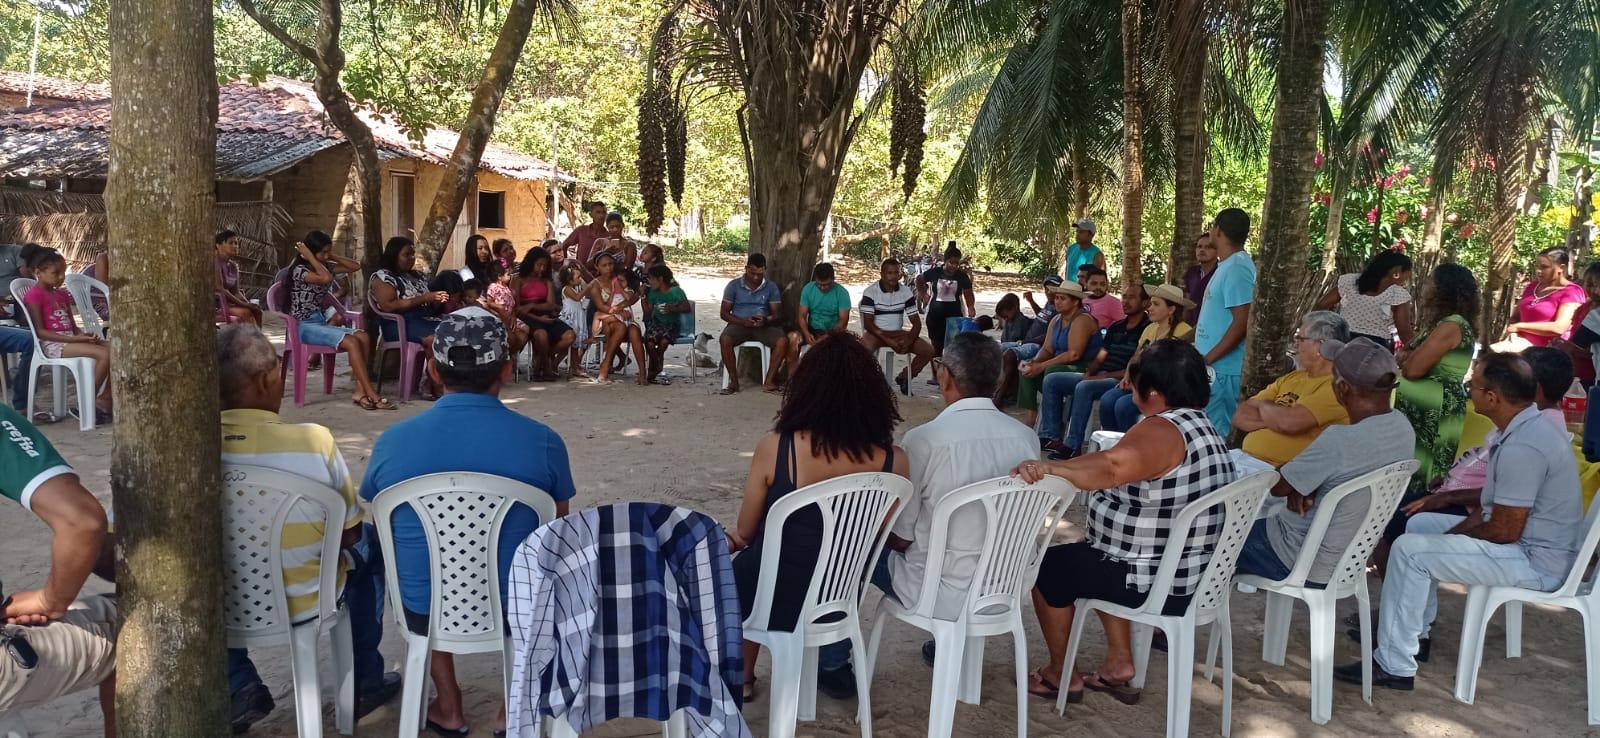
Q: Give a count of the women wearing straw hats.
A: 2